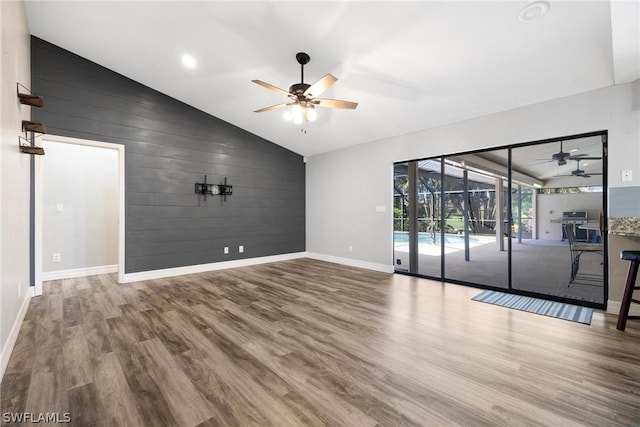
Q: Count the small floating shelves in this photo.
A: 3